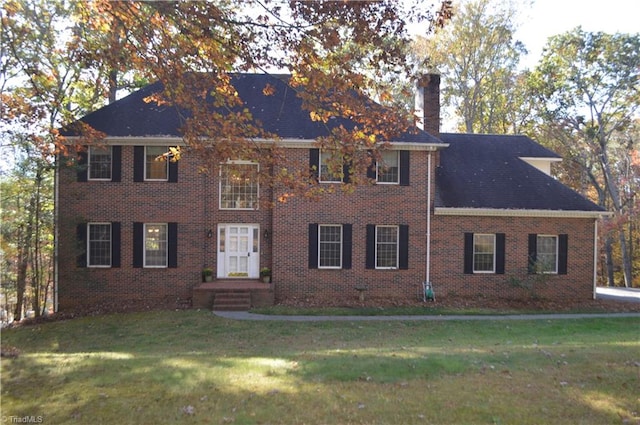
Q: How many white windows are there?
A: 11